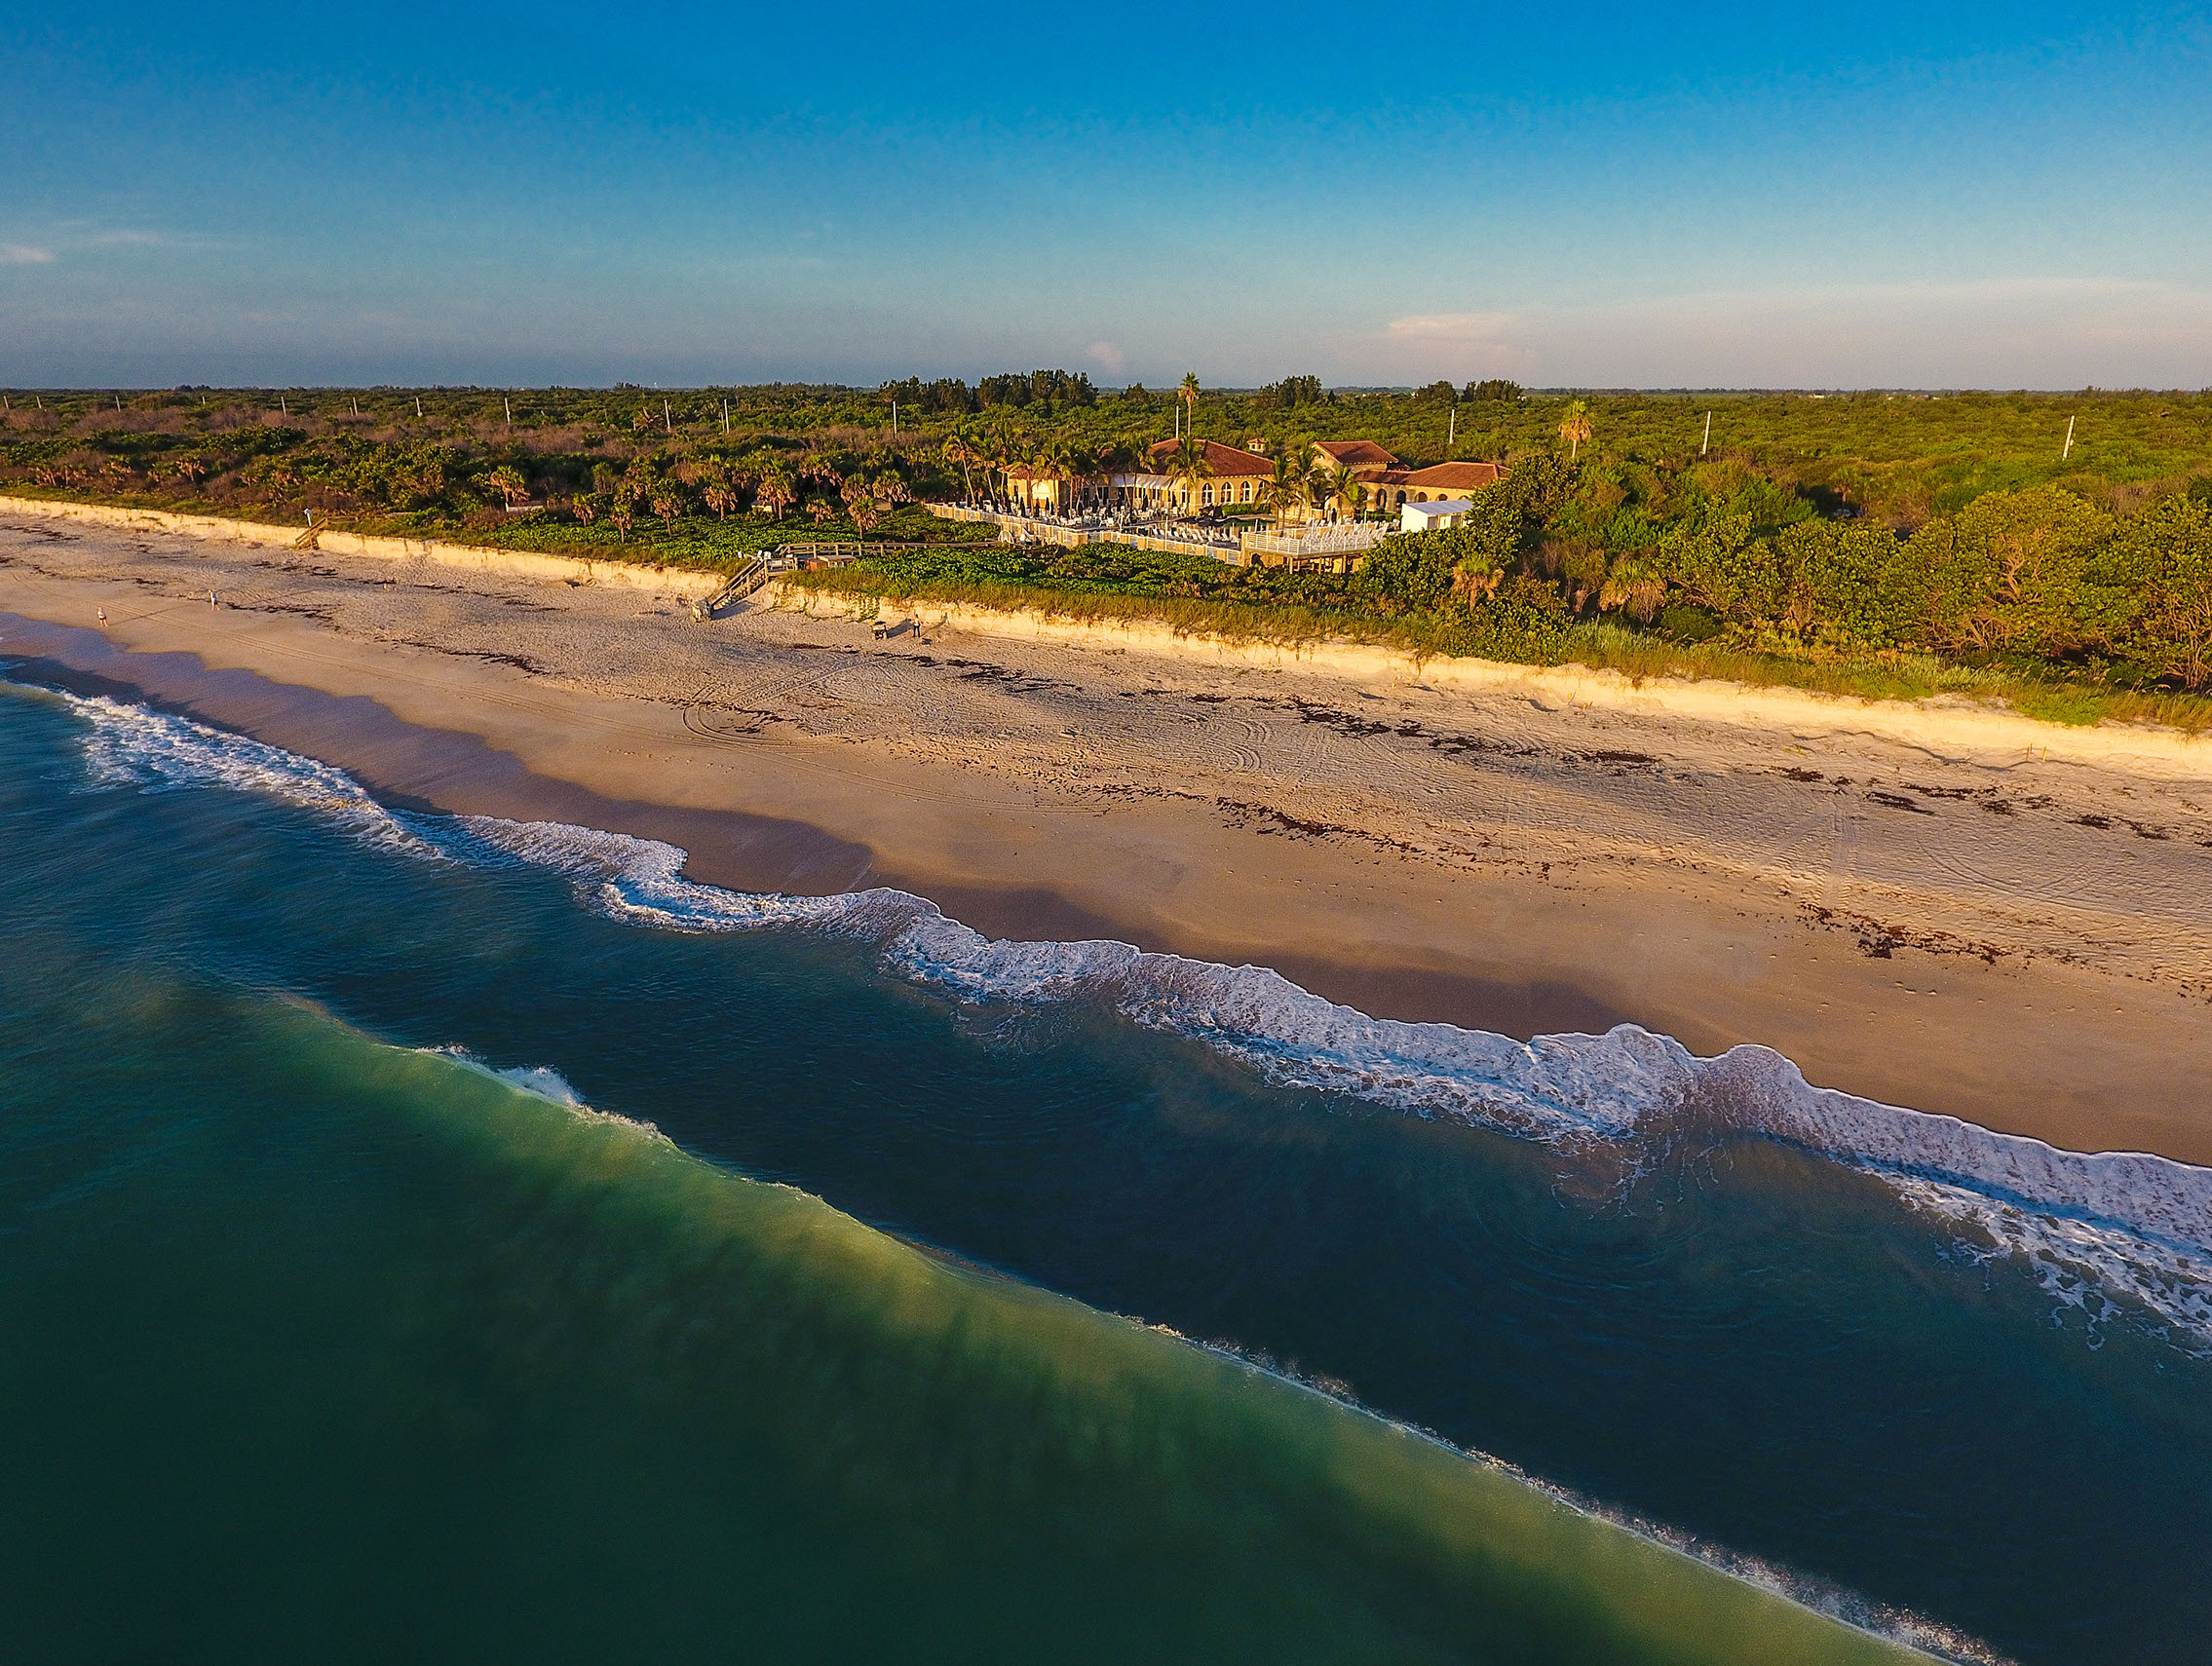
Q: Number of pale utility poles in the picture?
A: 15